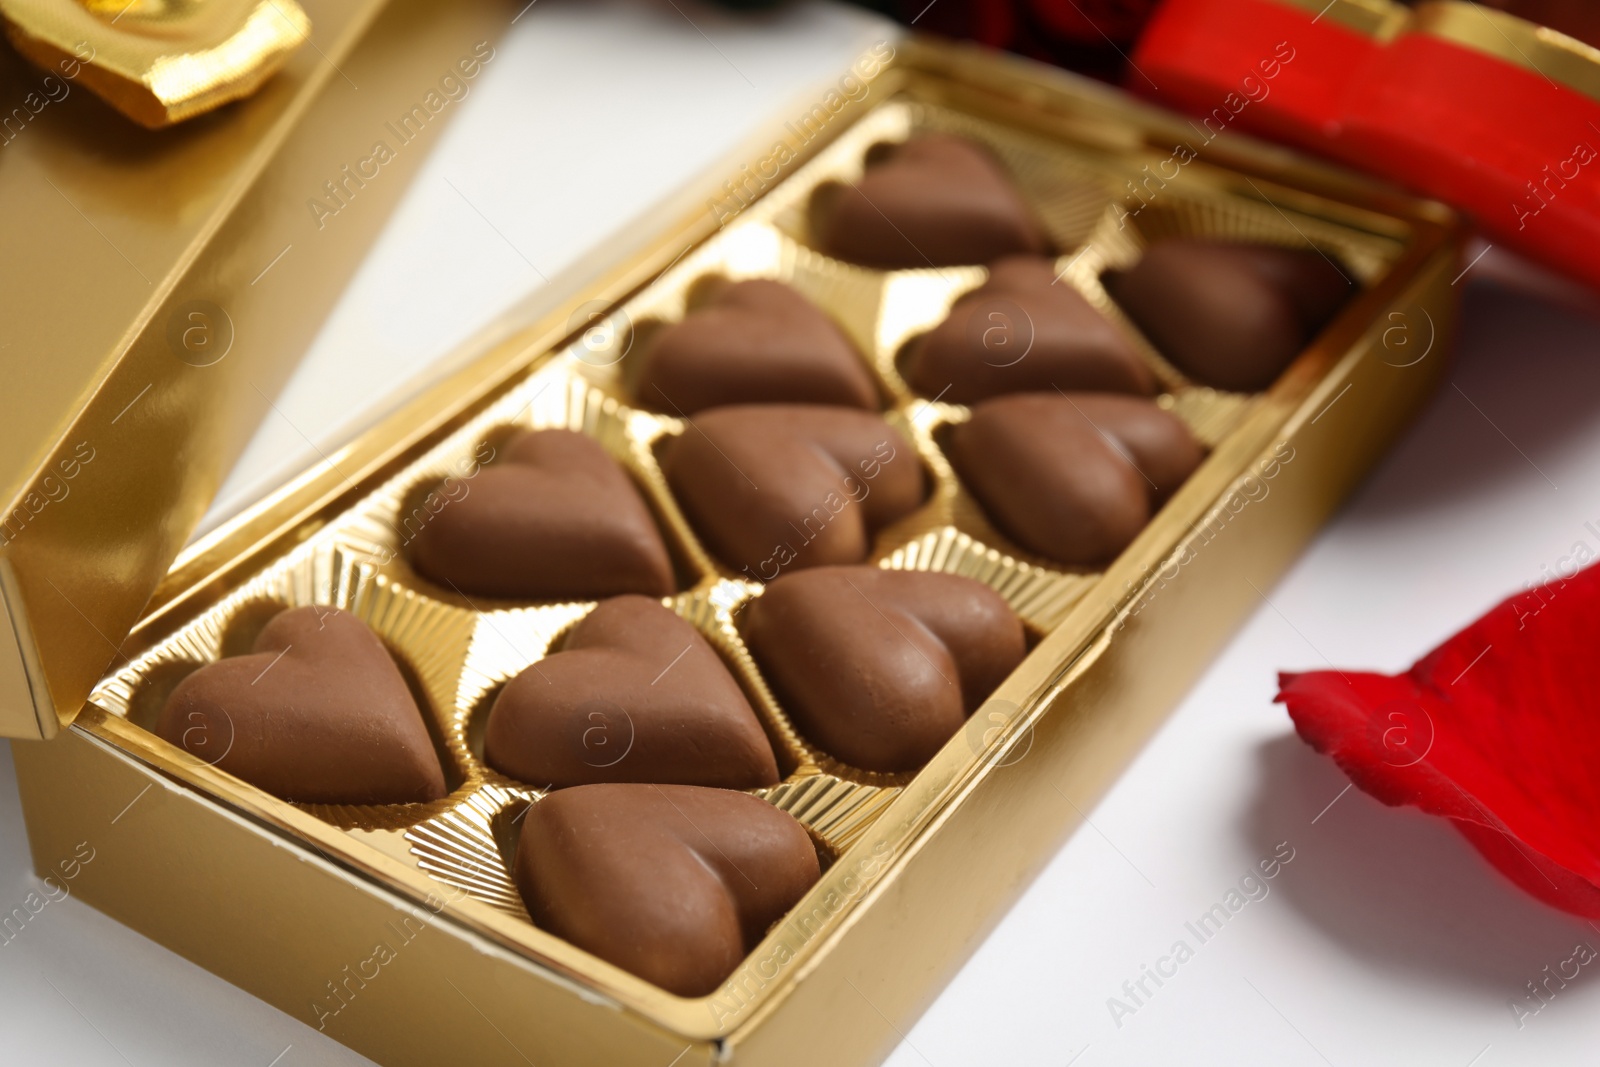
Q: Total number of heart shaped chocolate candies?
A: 11